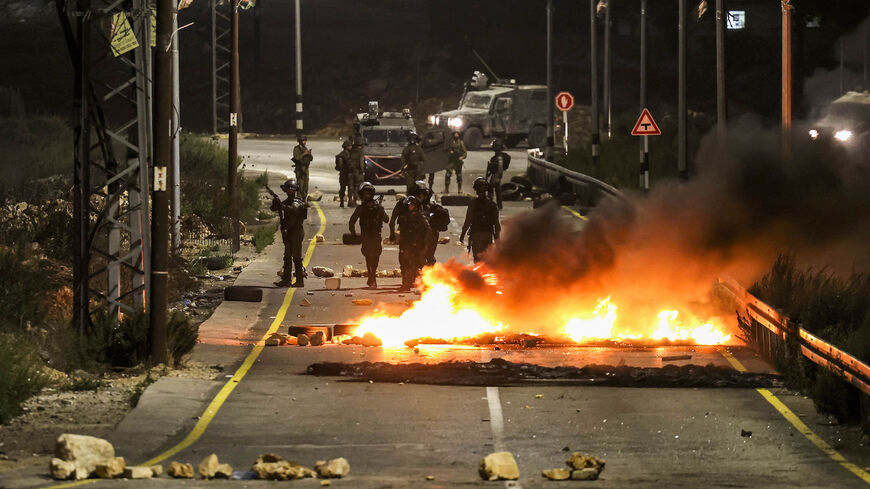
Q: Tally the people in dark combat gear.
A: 11